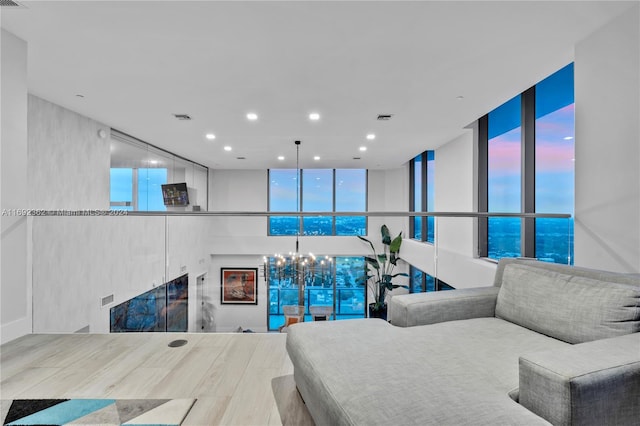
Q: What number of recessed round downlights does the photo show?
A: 8